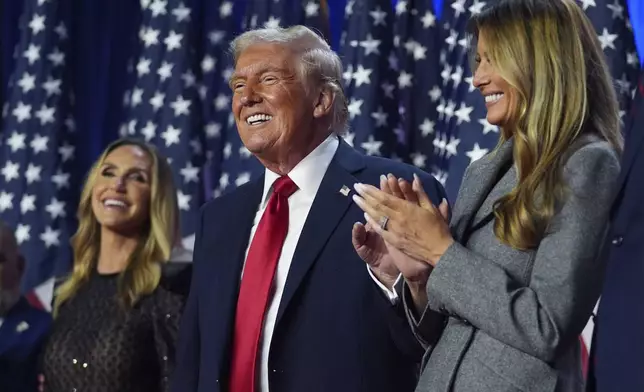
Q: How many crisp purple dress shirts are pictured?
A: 0